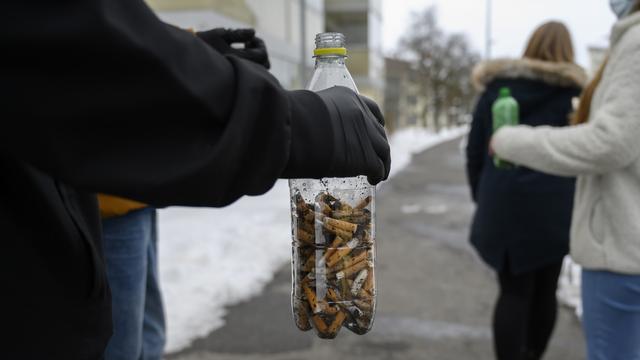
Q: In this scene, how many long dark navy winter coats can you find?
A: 1